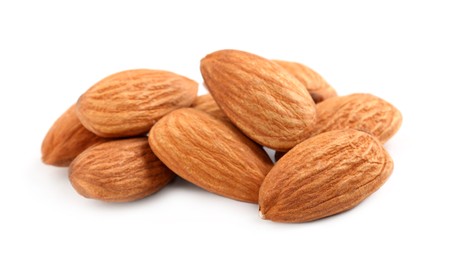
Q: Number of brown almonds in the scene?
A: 9